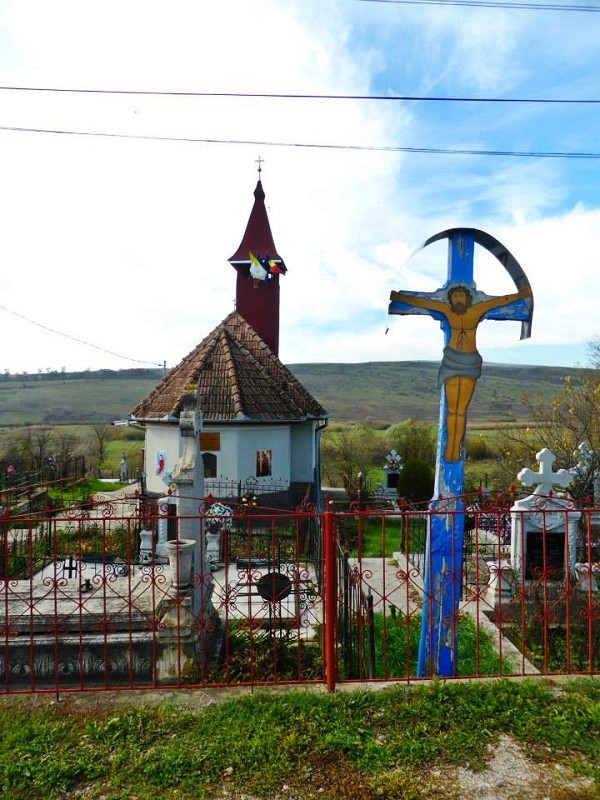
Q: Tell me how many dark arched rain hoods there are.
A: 1